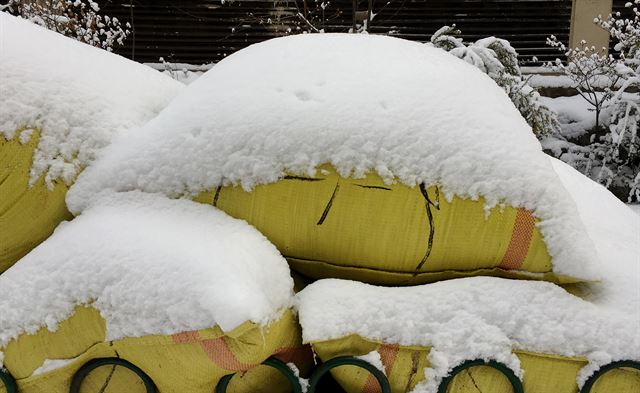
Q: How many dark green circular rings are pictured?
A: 6